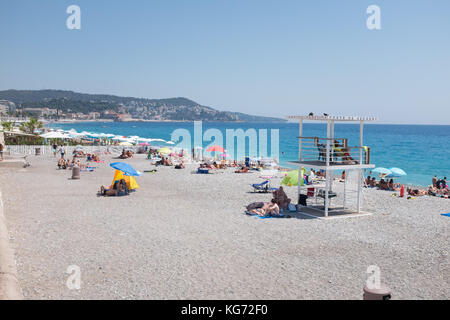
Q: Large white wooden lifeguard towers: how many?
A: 1